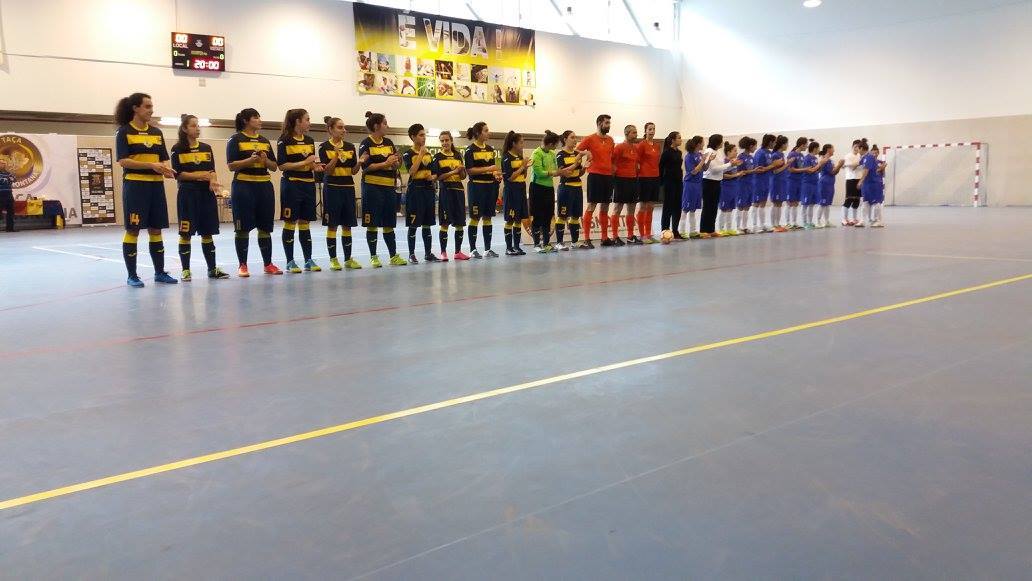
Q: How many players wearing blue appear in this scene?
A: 10